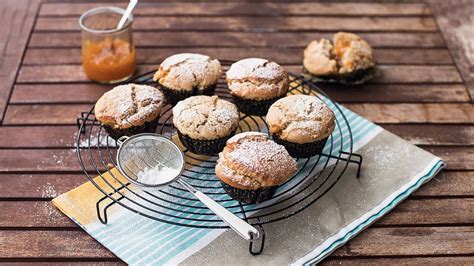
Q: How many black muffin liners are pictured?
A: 7